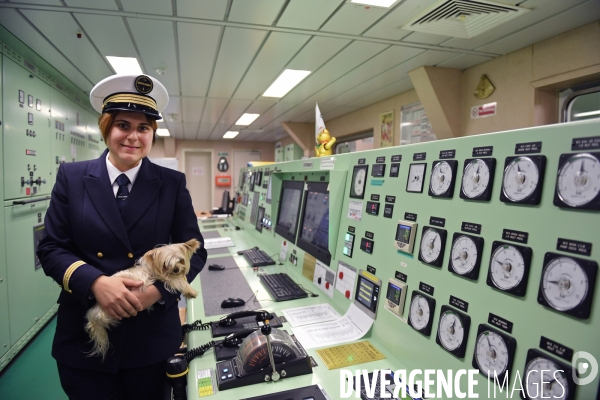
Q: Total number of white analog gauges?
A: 14